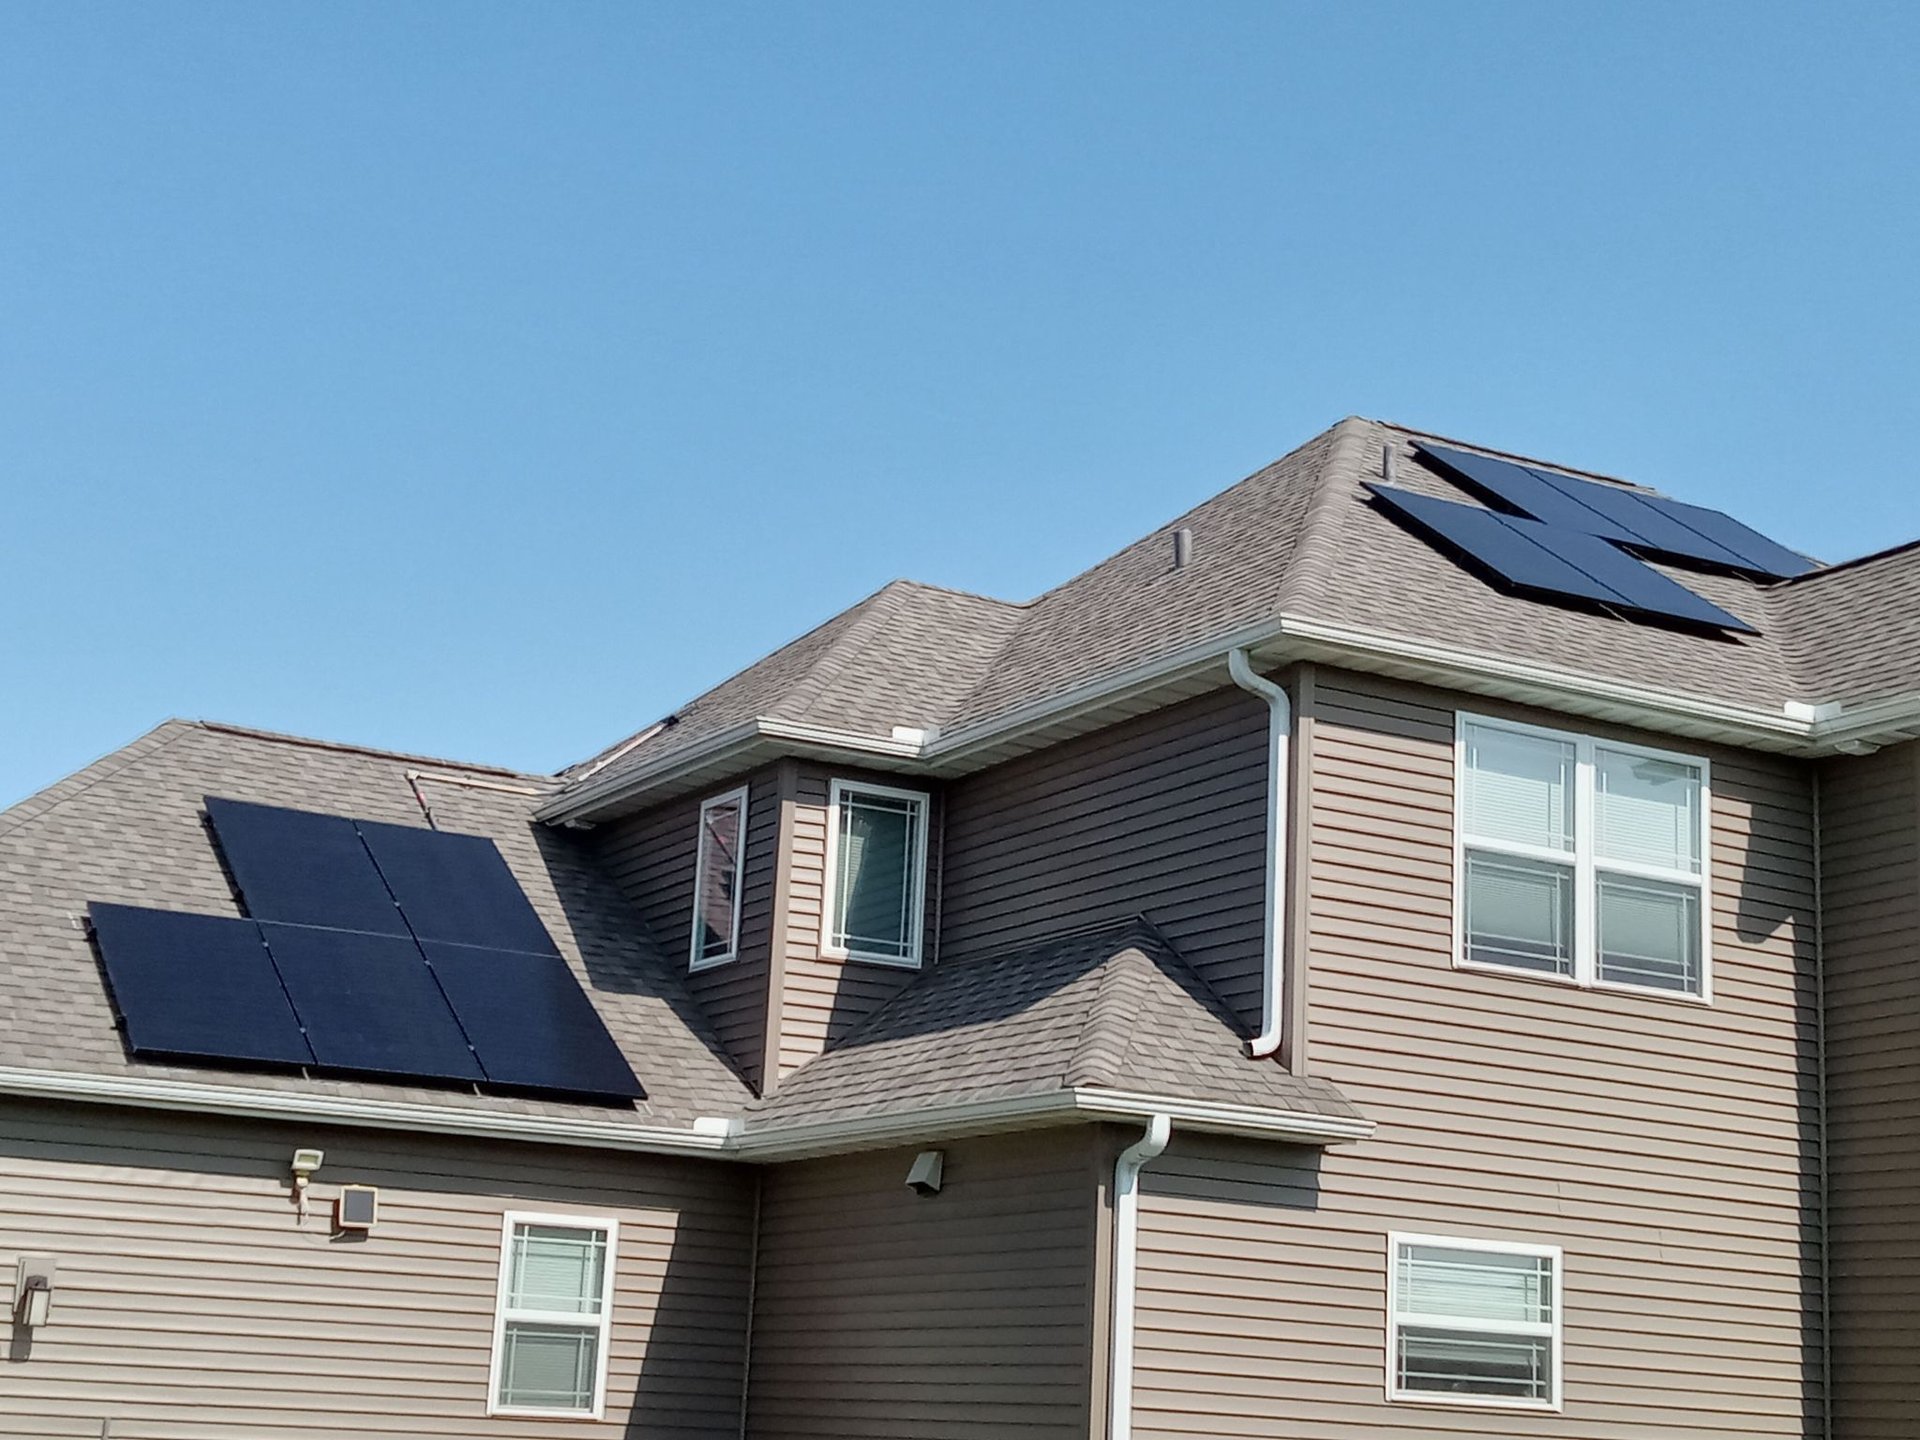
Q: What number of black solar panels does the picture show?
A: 10